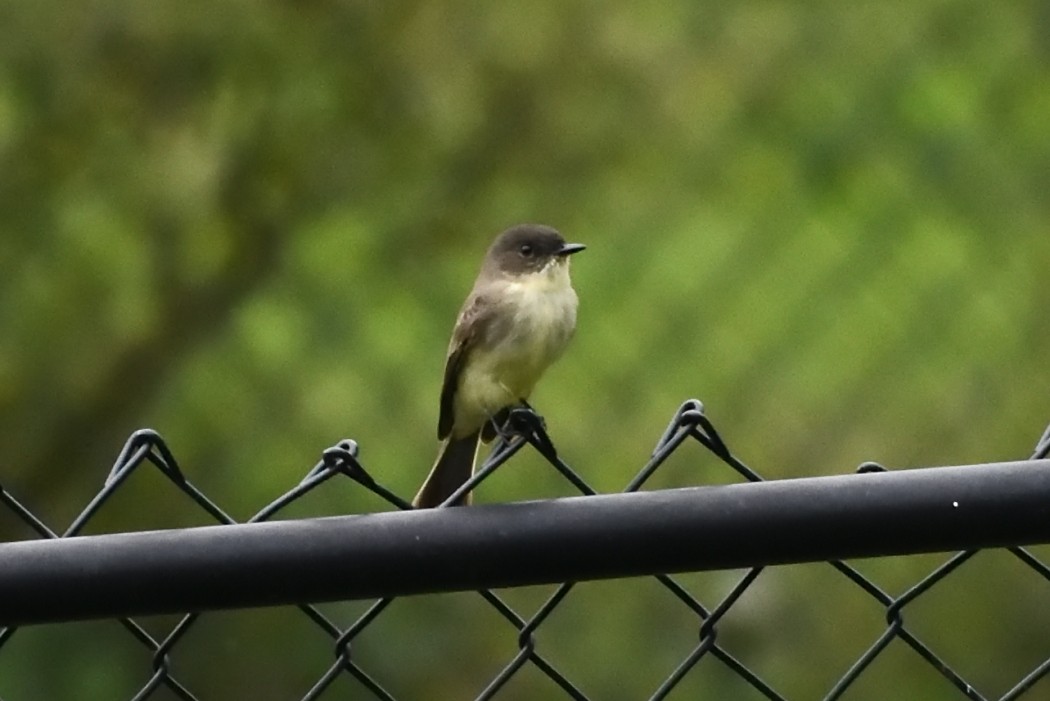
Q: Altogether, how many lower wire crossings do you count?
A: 5